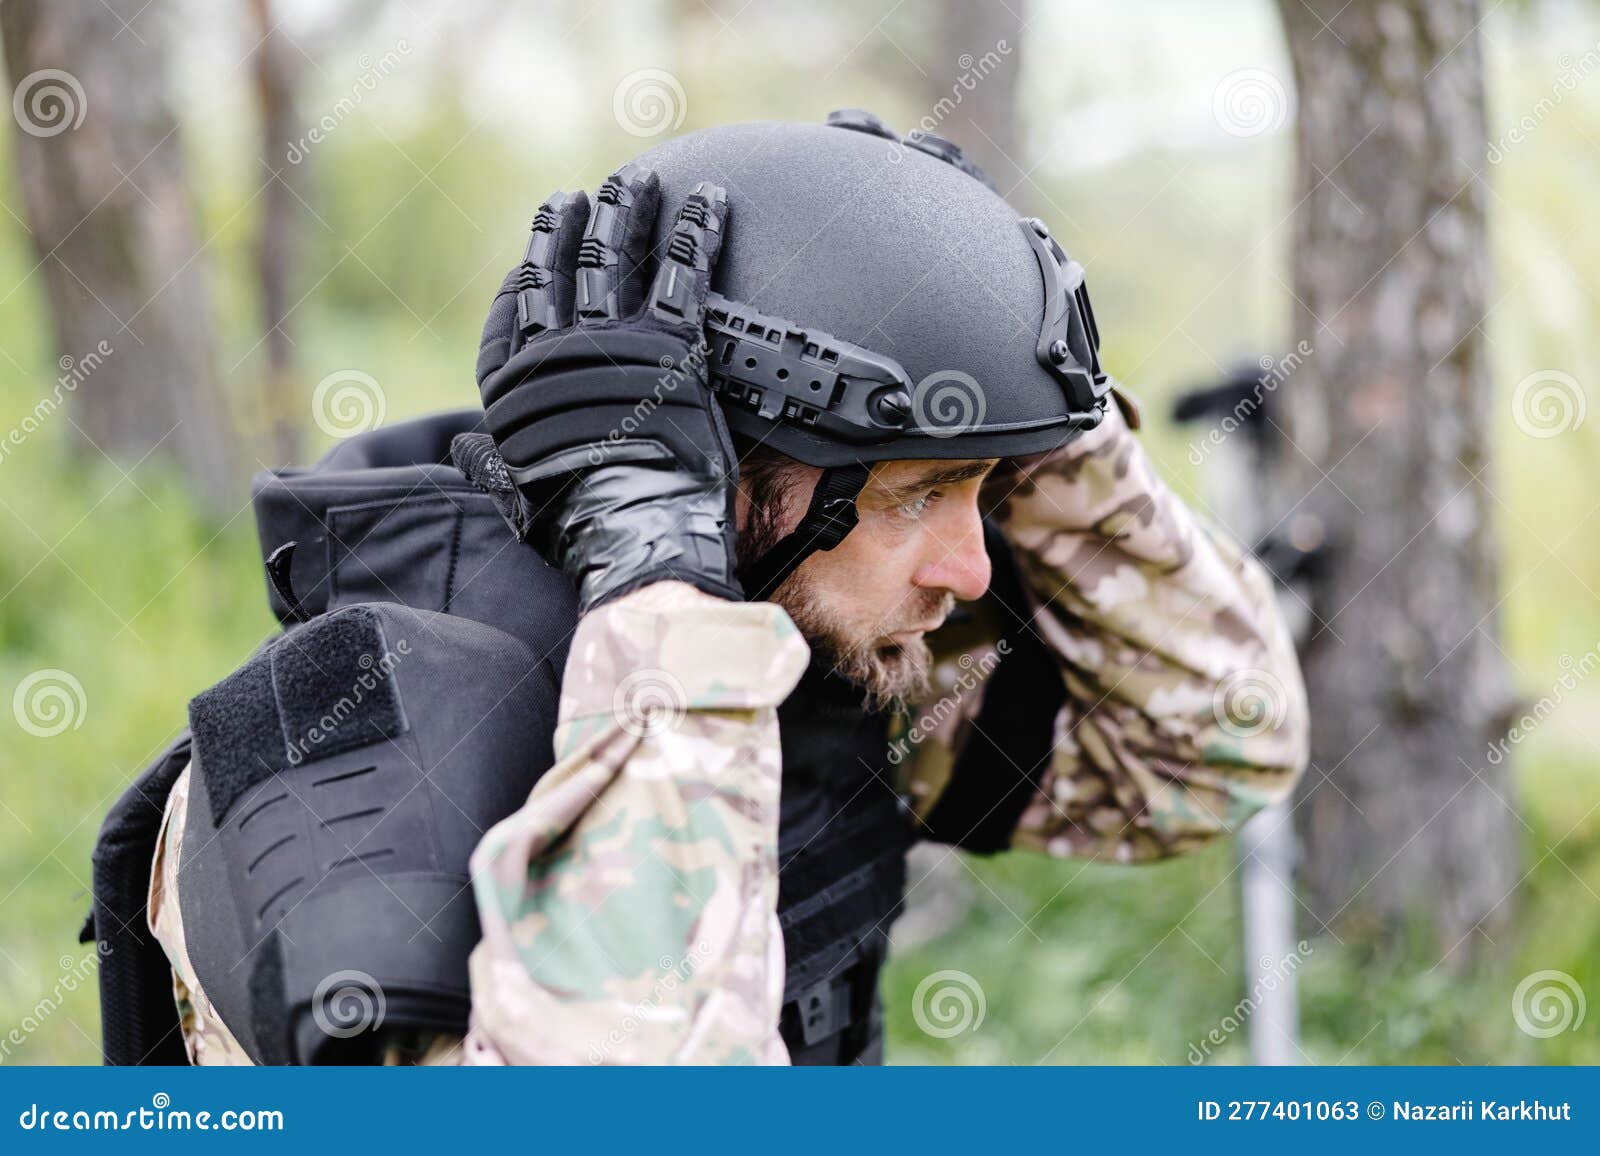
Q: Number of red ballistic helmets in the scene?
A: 0